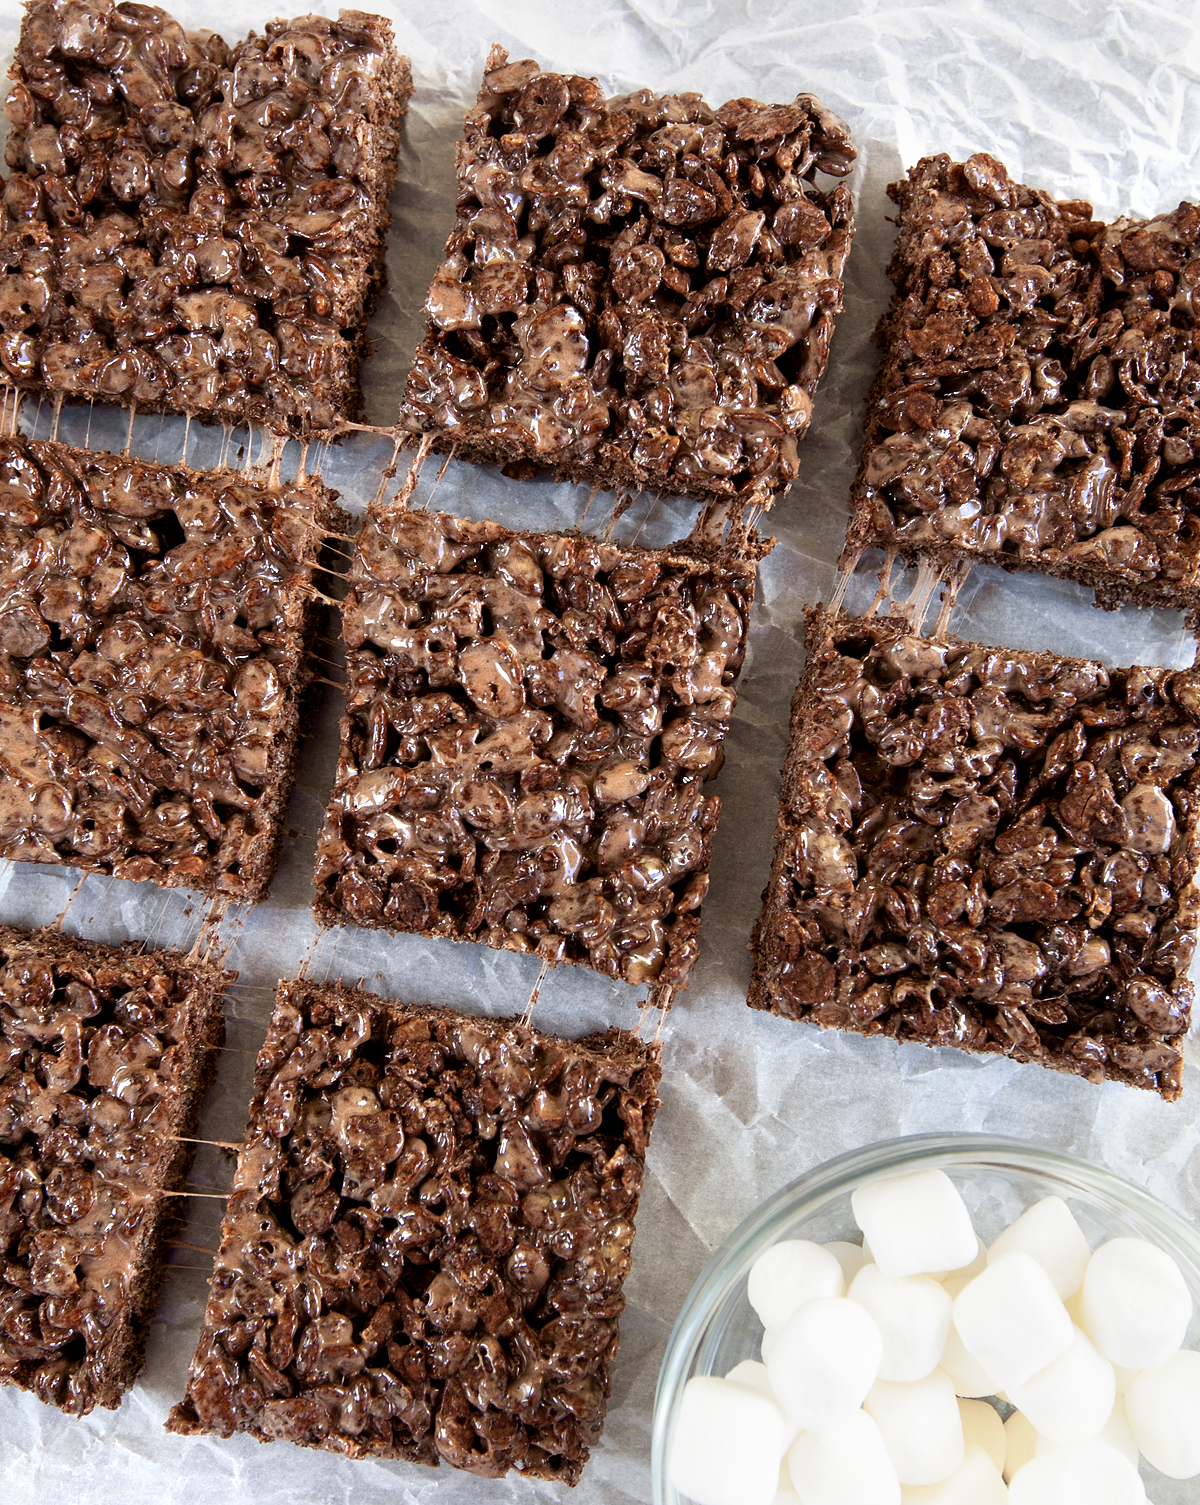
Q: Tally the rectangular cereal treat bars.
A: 8